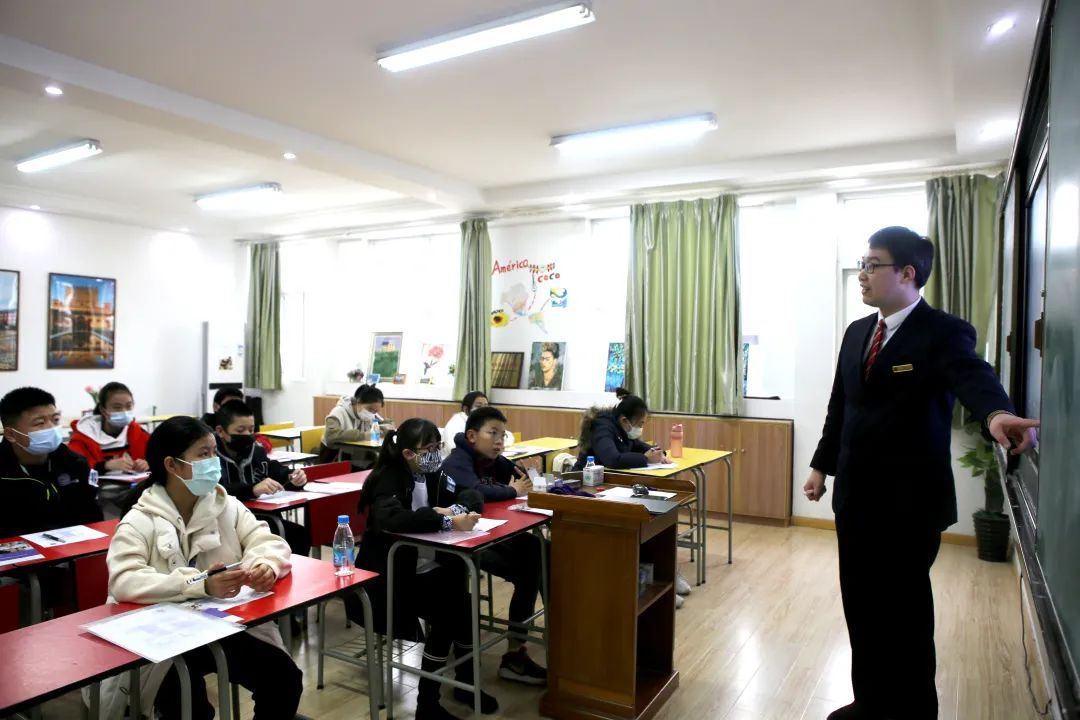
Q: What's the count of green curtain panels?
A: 4